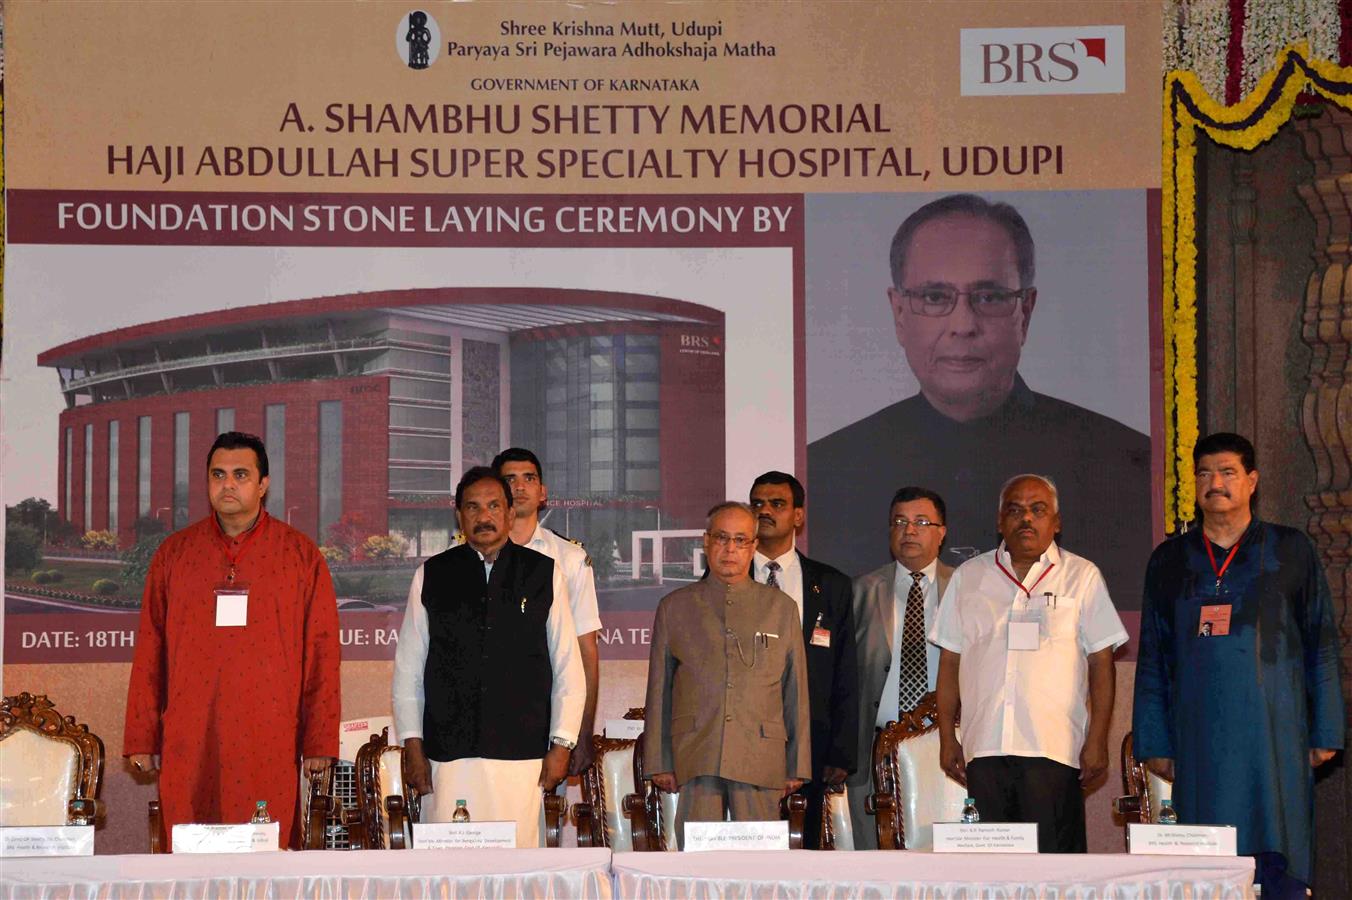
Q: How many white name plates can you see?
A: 6